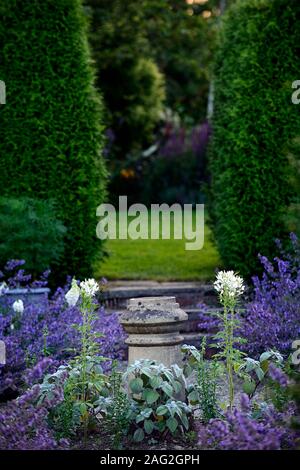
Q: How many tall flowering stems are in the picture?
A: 2